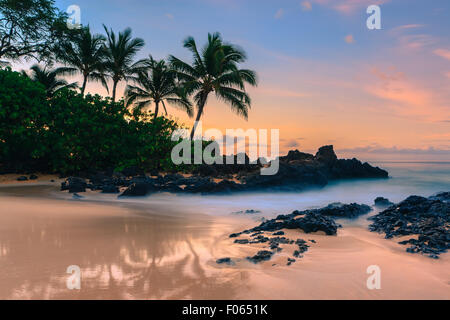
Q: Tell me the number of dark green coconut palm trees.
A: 5